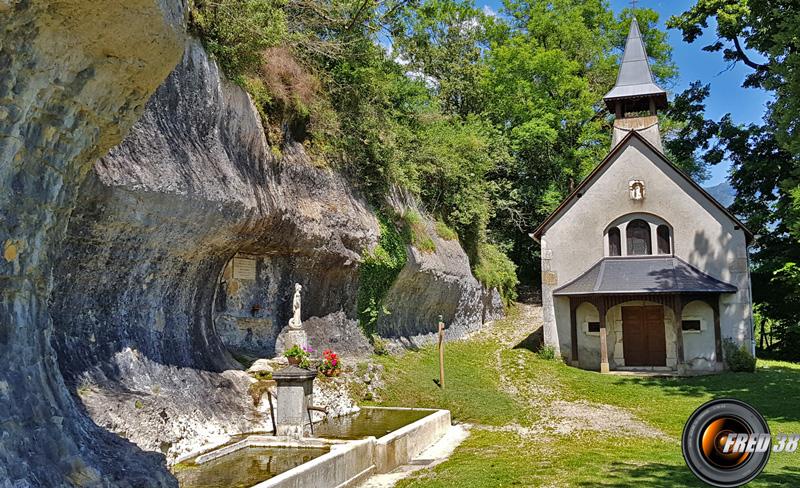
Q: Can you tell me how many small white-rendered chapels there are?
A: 1